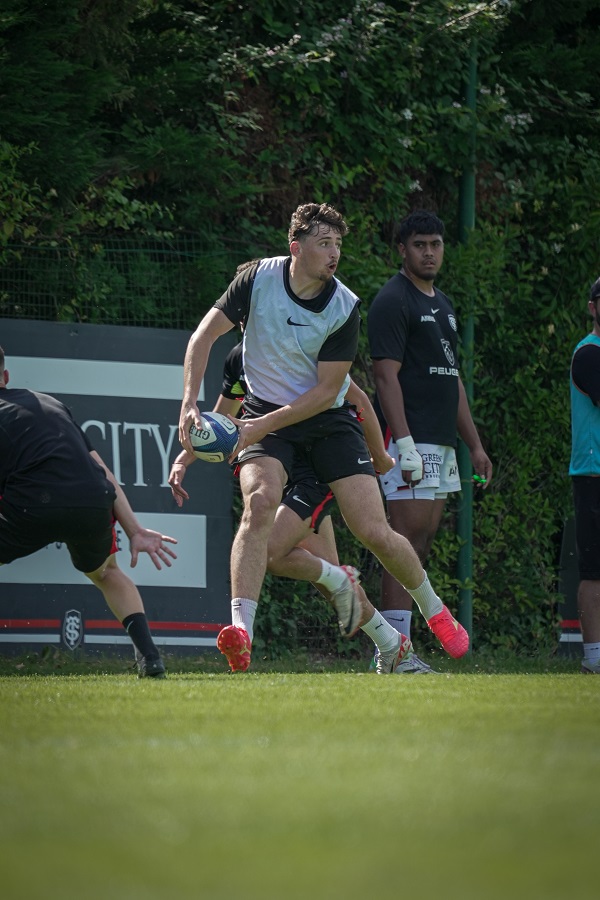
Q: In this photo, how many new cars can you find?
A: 0